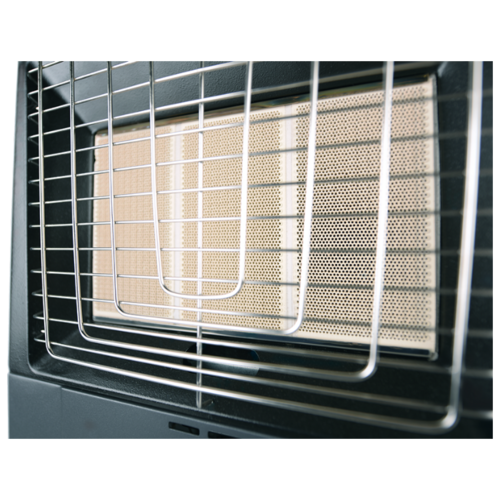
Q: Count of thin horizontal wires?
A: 13